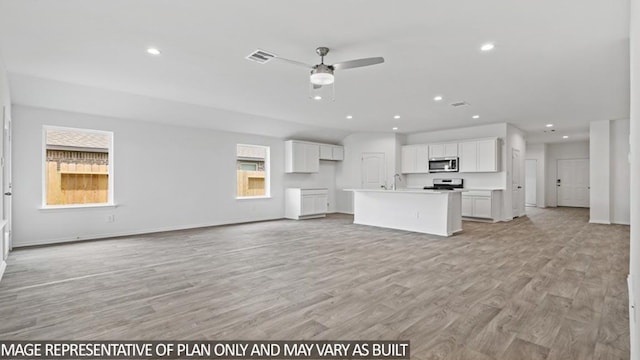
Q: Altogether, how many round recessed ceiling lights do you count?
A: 10